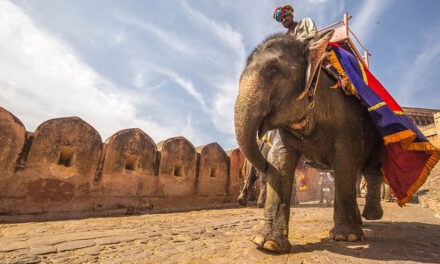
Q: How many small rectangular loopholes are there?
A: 4